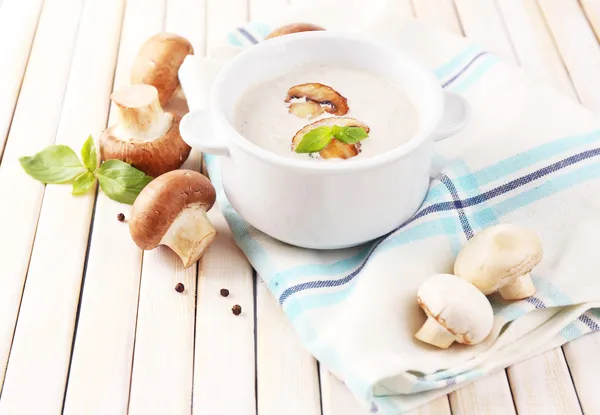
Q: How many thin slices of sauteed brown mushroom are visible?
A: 2